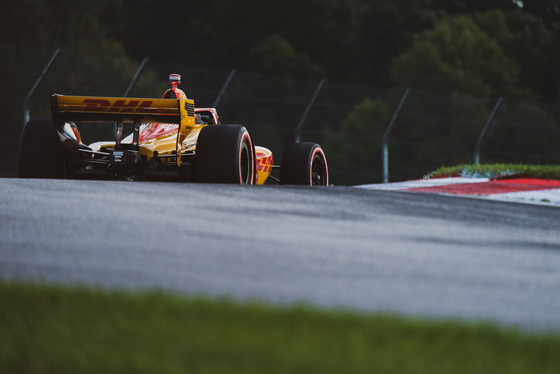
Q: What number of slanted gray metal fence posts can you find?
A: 6